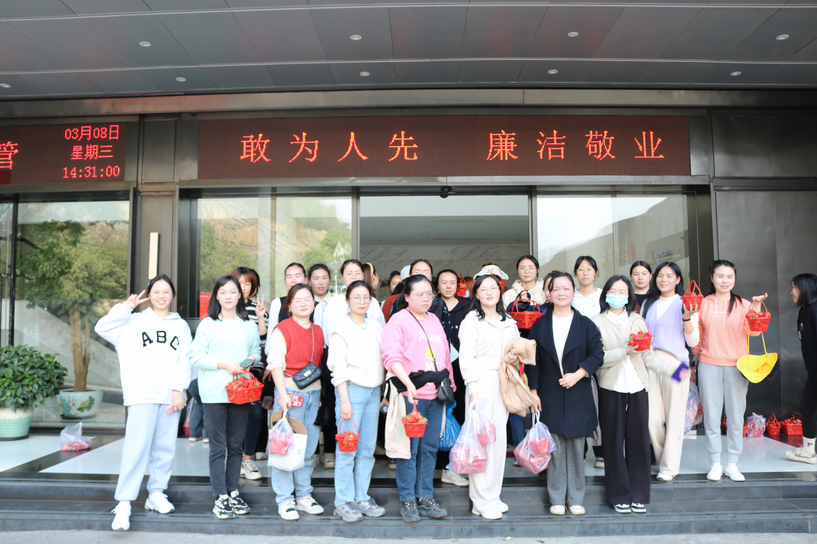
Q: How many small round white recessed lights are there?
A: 9